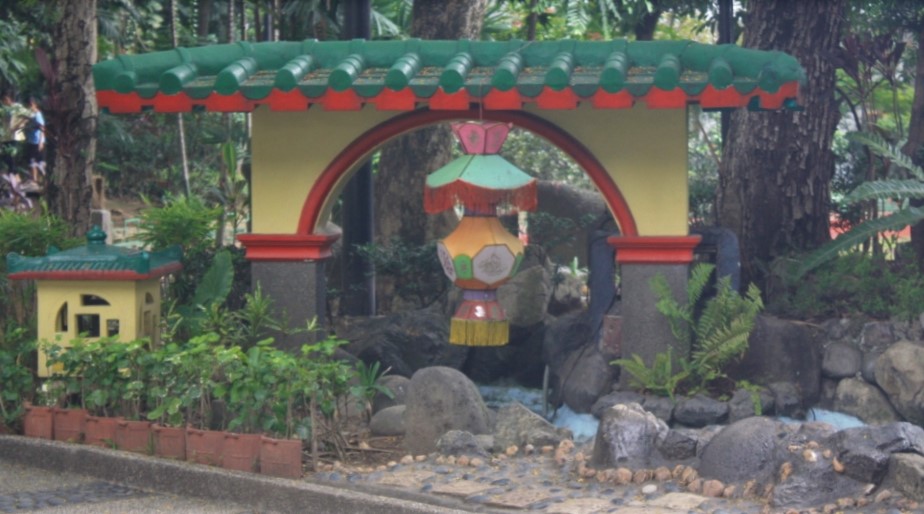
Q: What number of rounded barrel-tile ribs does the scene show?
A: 13